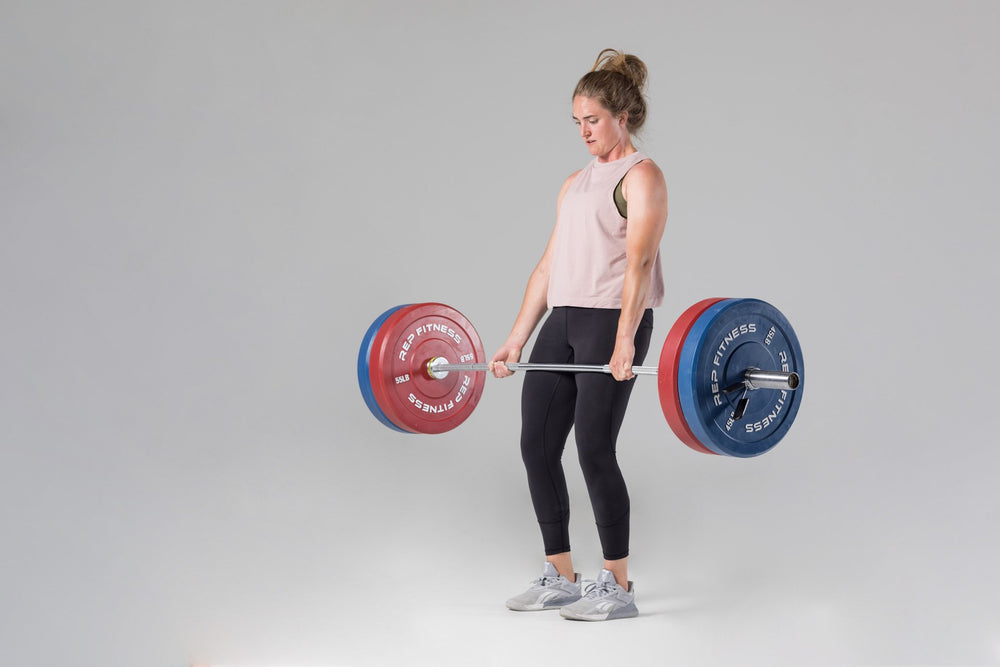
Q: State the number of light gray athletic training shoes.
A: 2